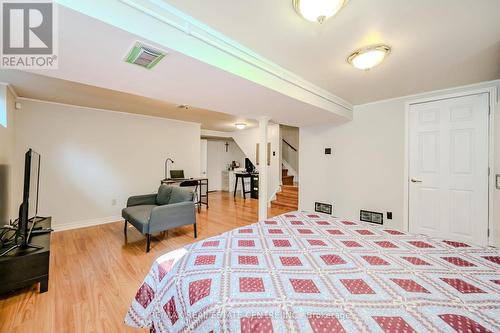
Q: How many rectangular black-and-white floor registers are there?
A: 2